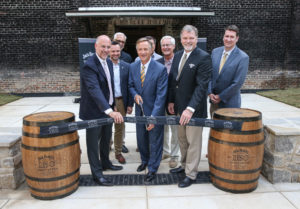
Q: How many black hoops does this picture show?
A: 12